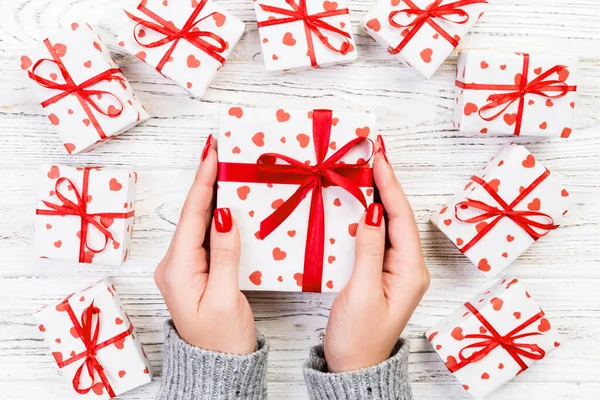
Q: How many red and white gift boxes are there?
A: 10